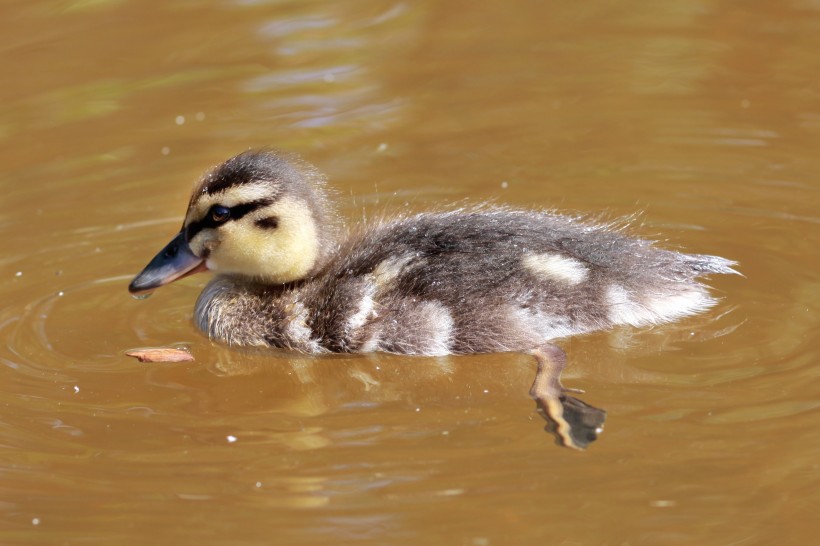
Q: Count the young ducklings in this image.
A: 1